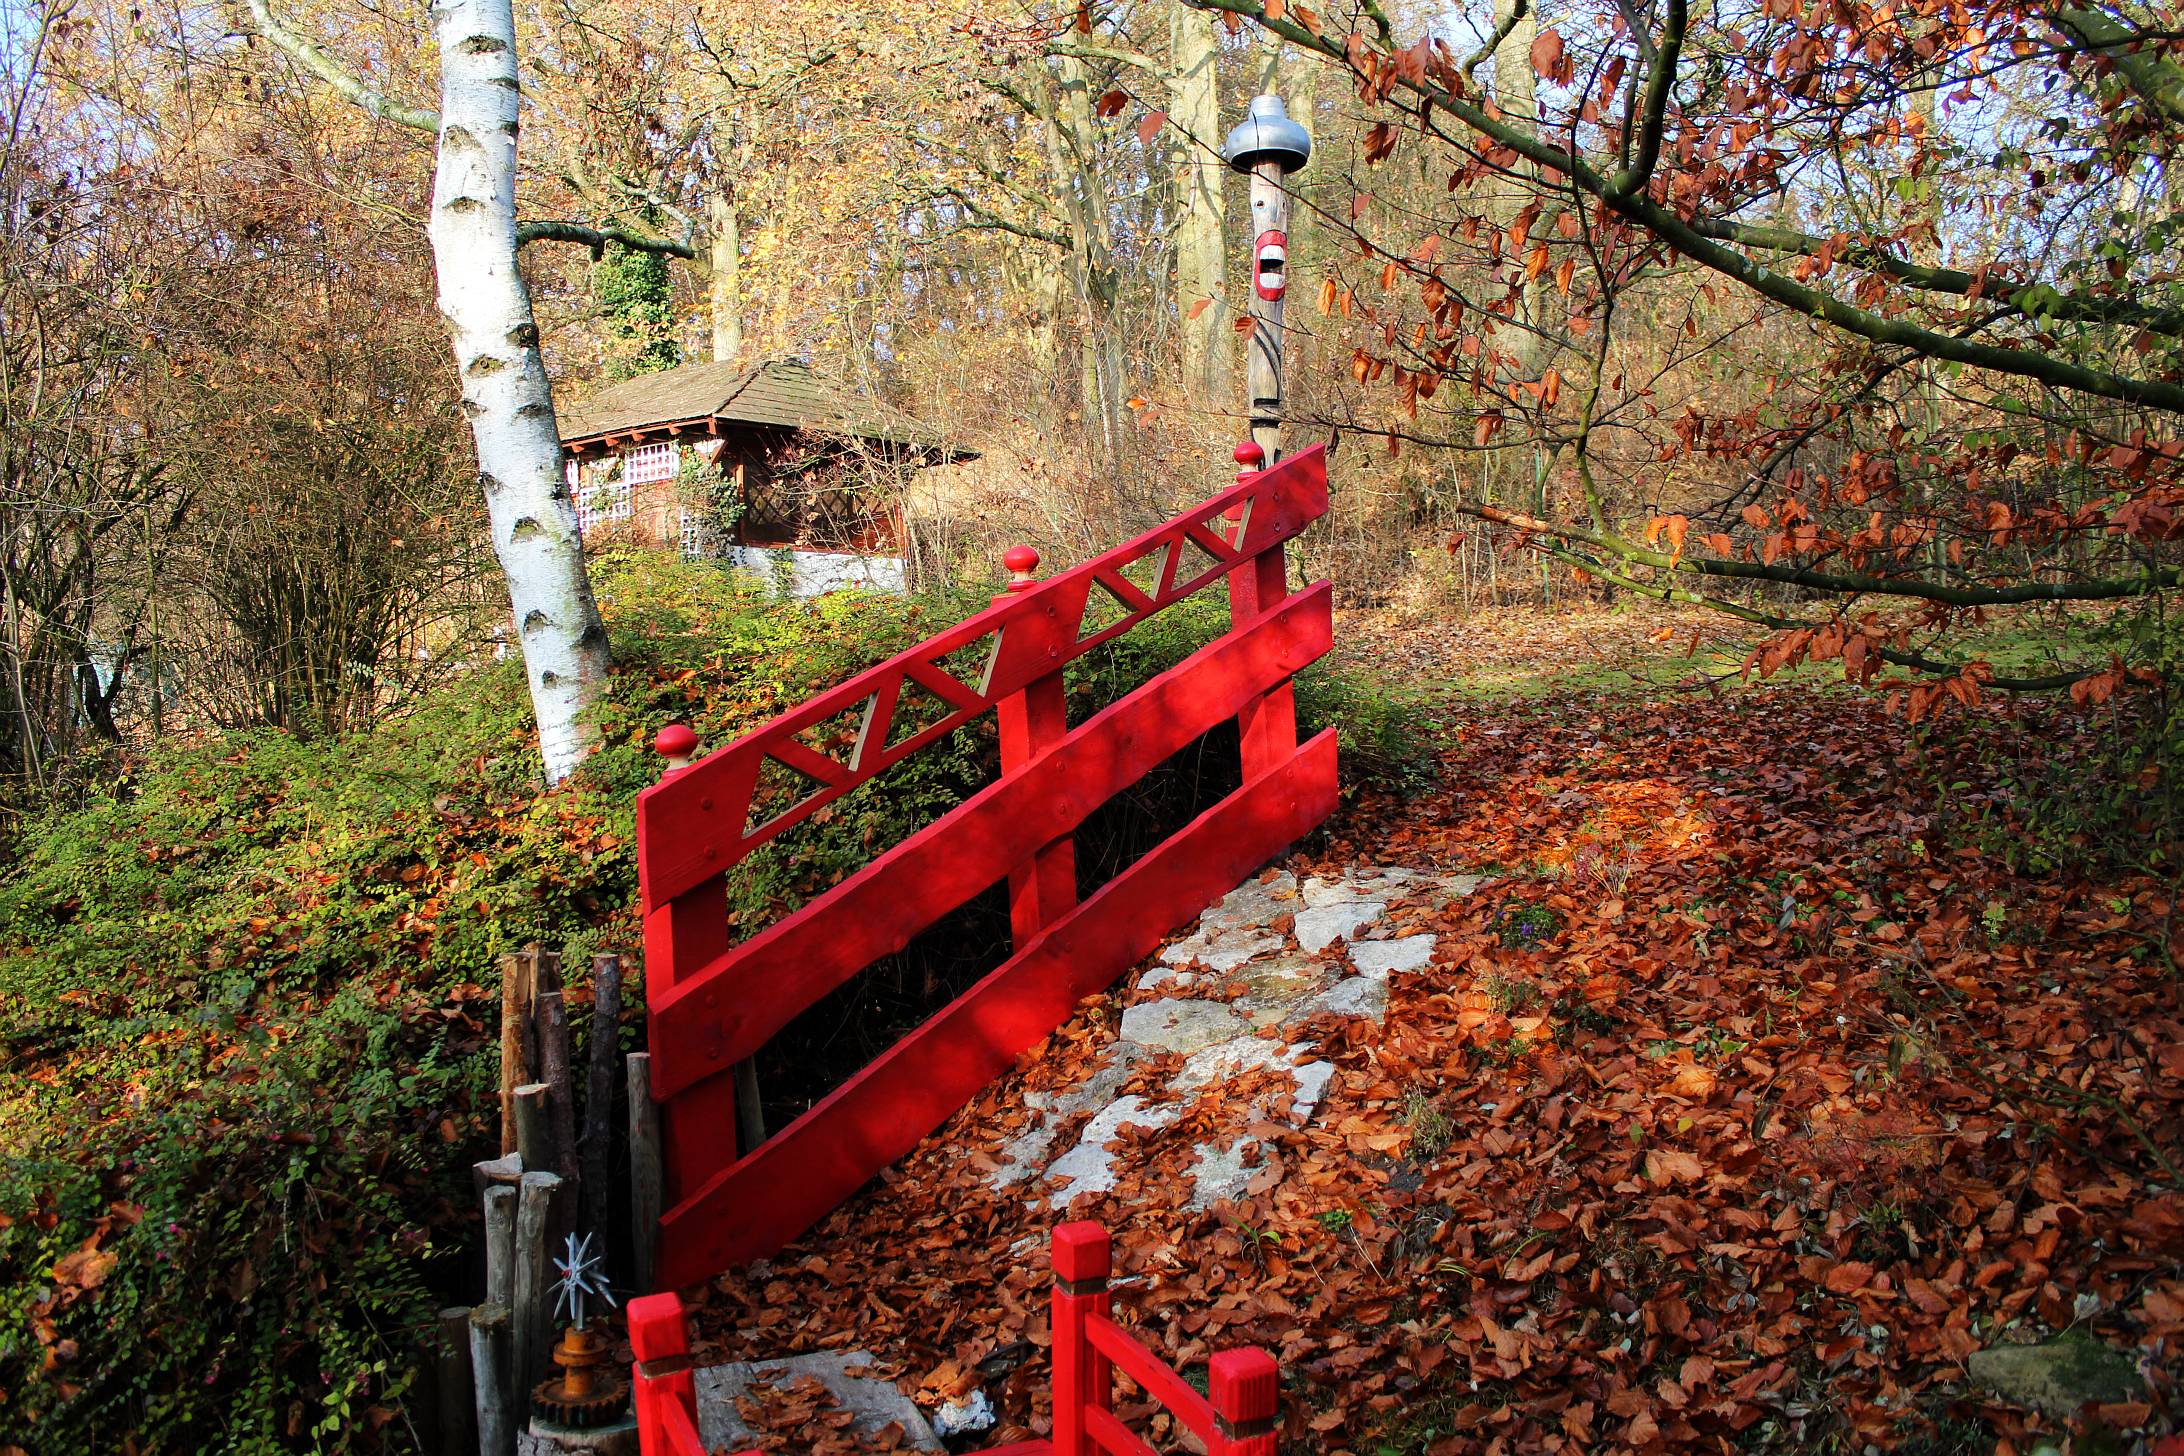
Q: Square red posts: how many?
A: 3